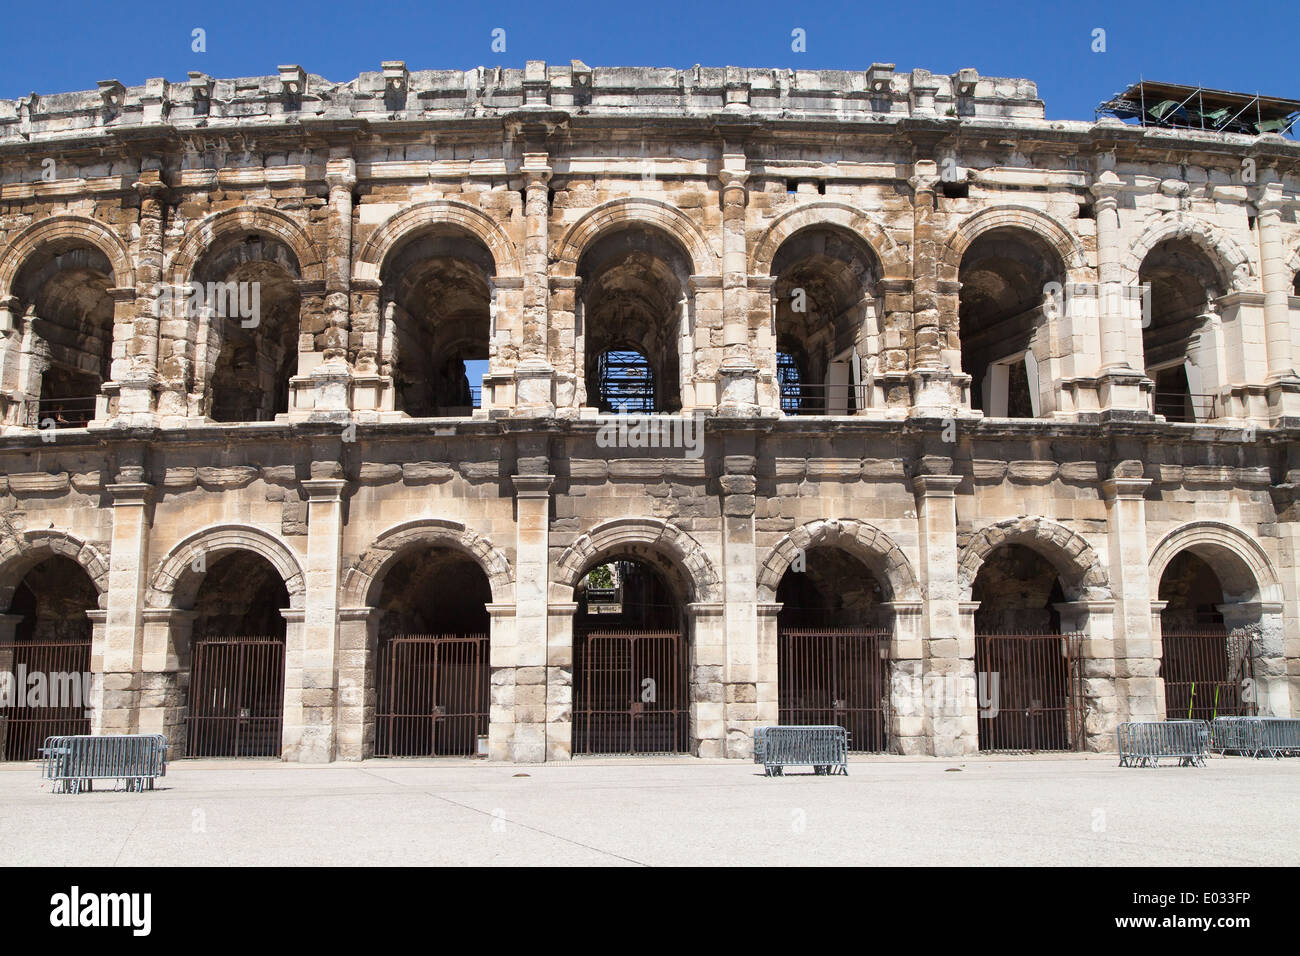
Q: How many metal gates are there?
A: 7